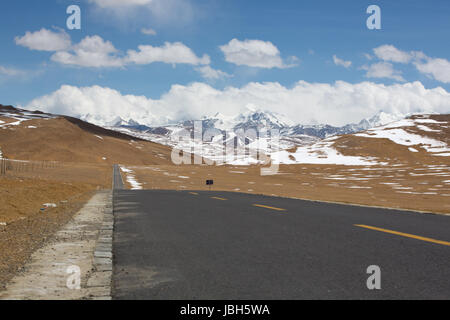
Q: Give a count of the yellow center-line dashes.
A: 4